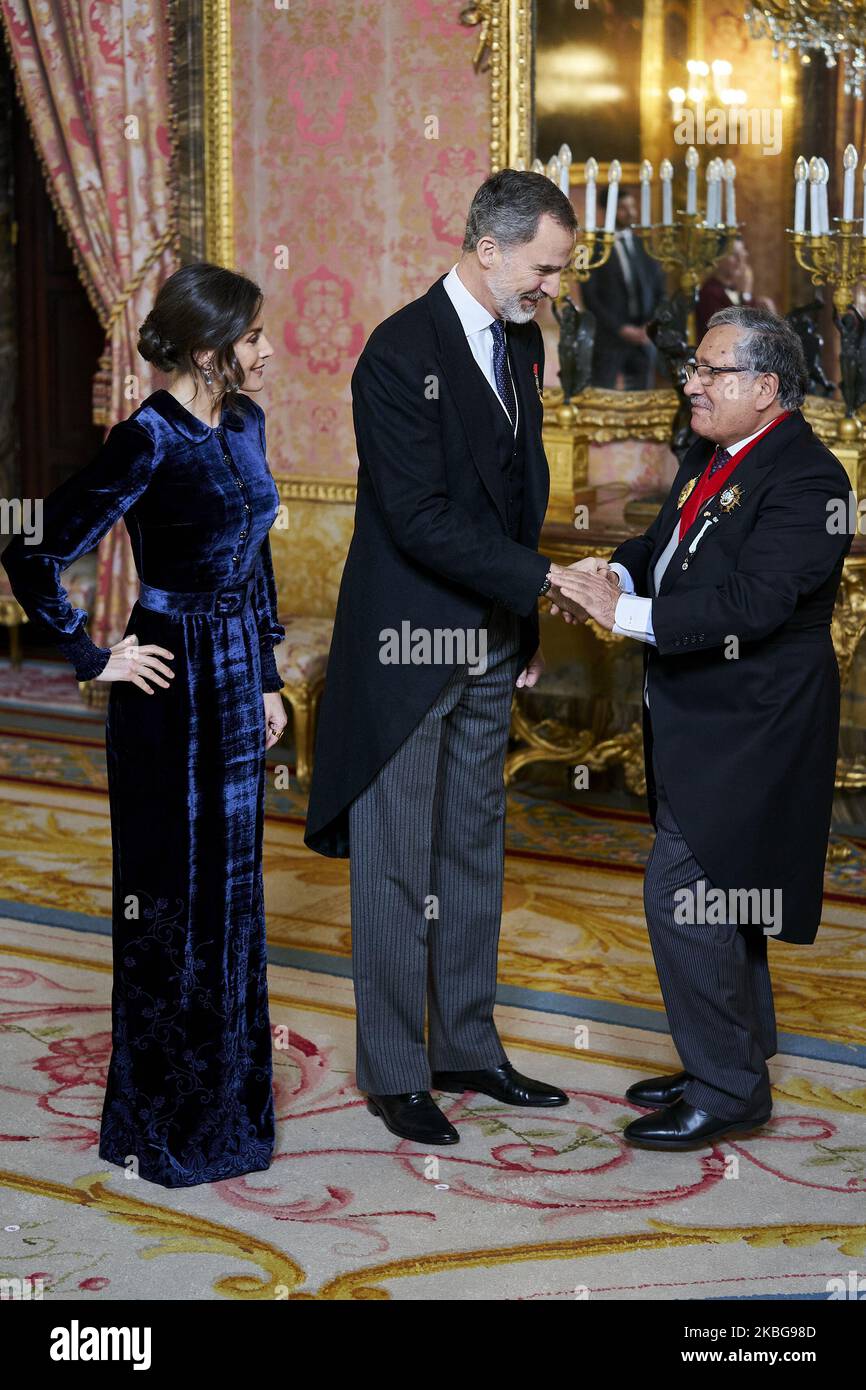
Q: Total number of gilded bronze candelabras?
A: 3